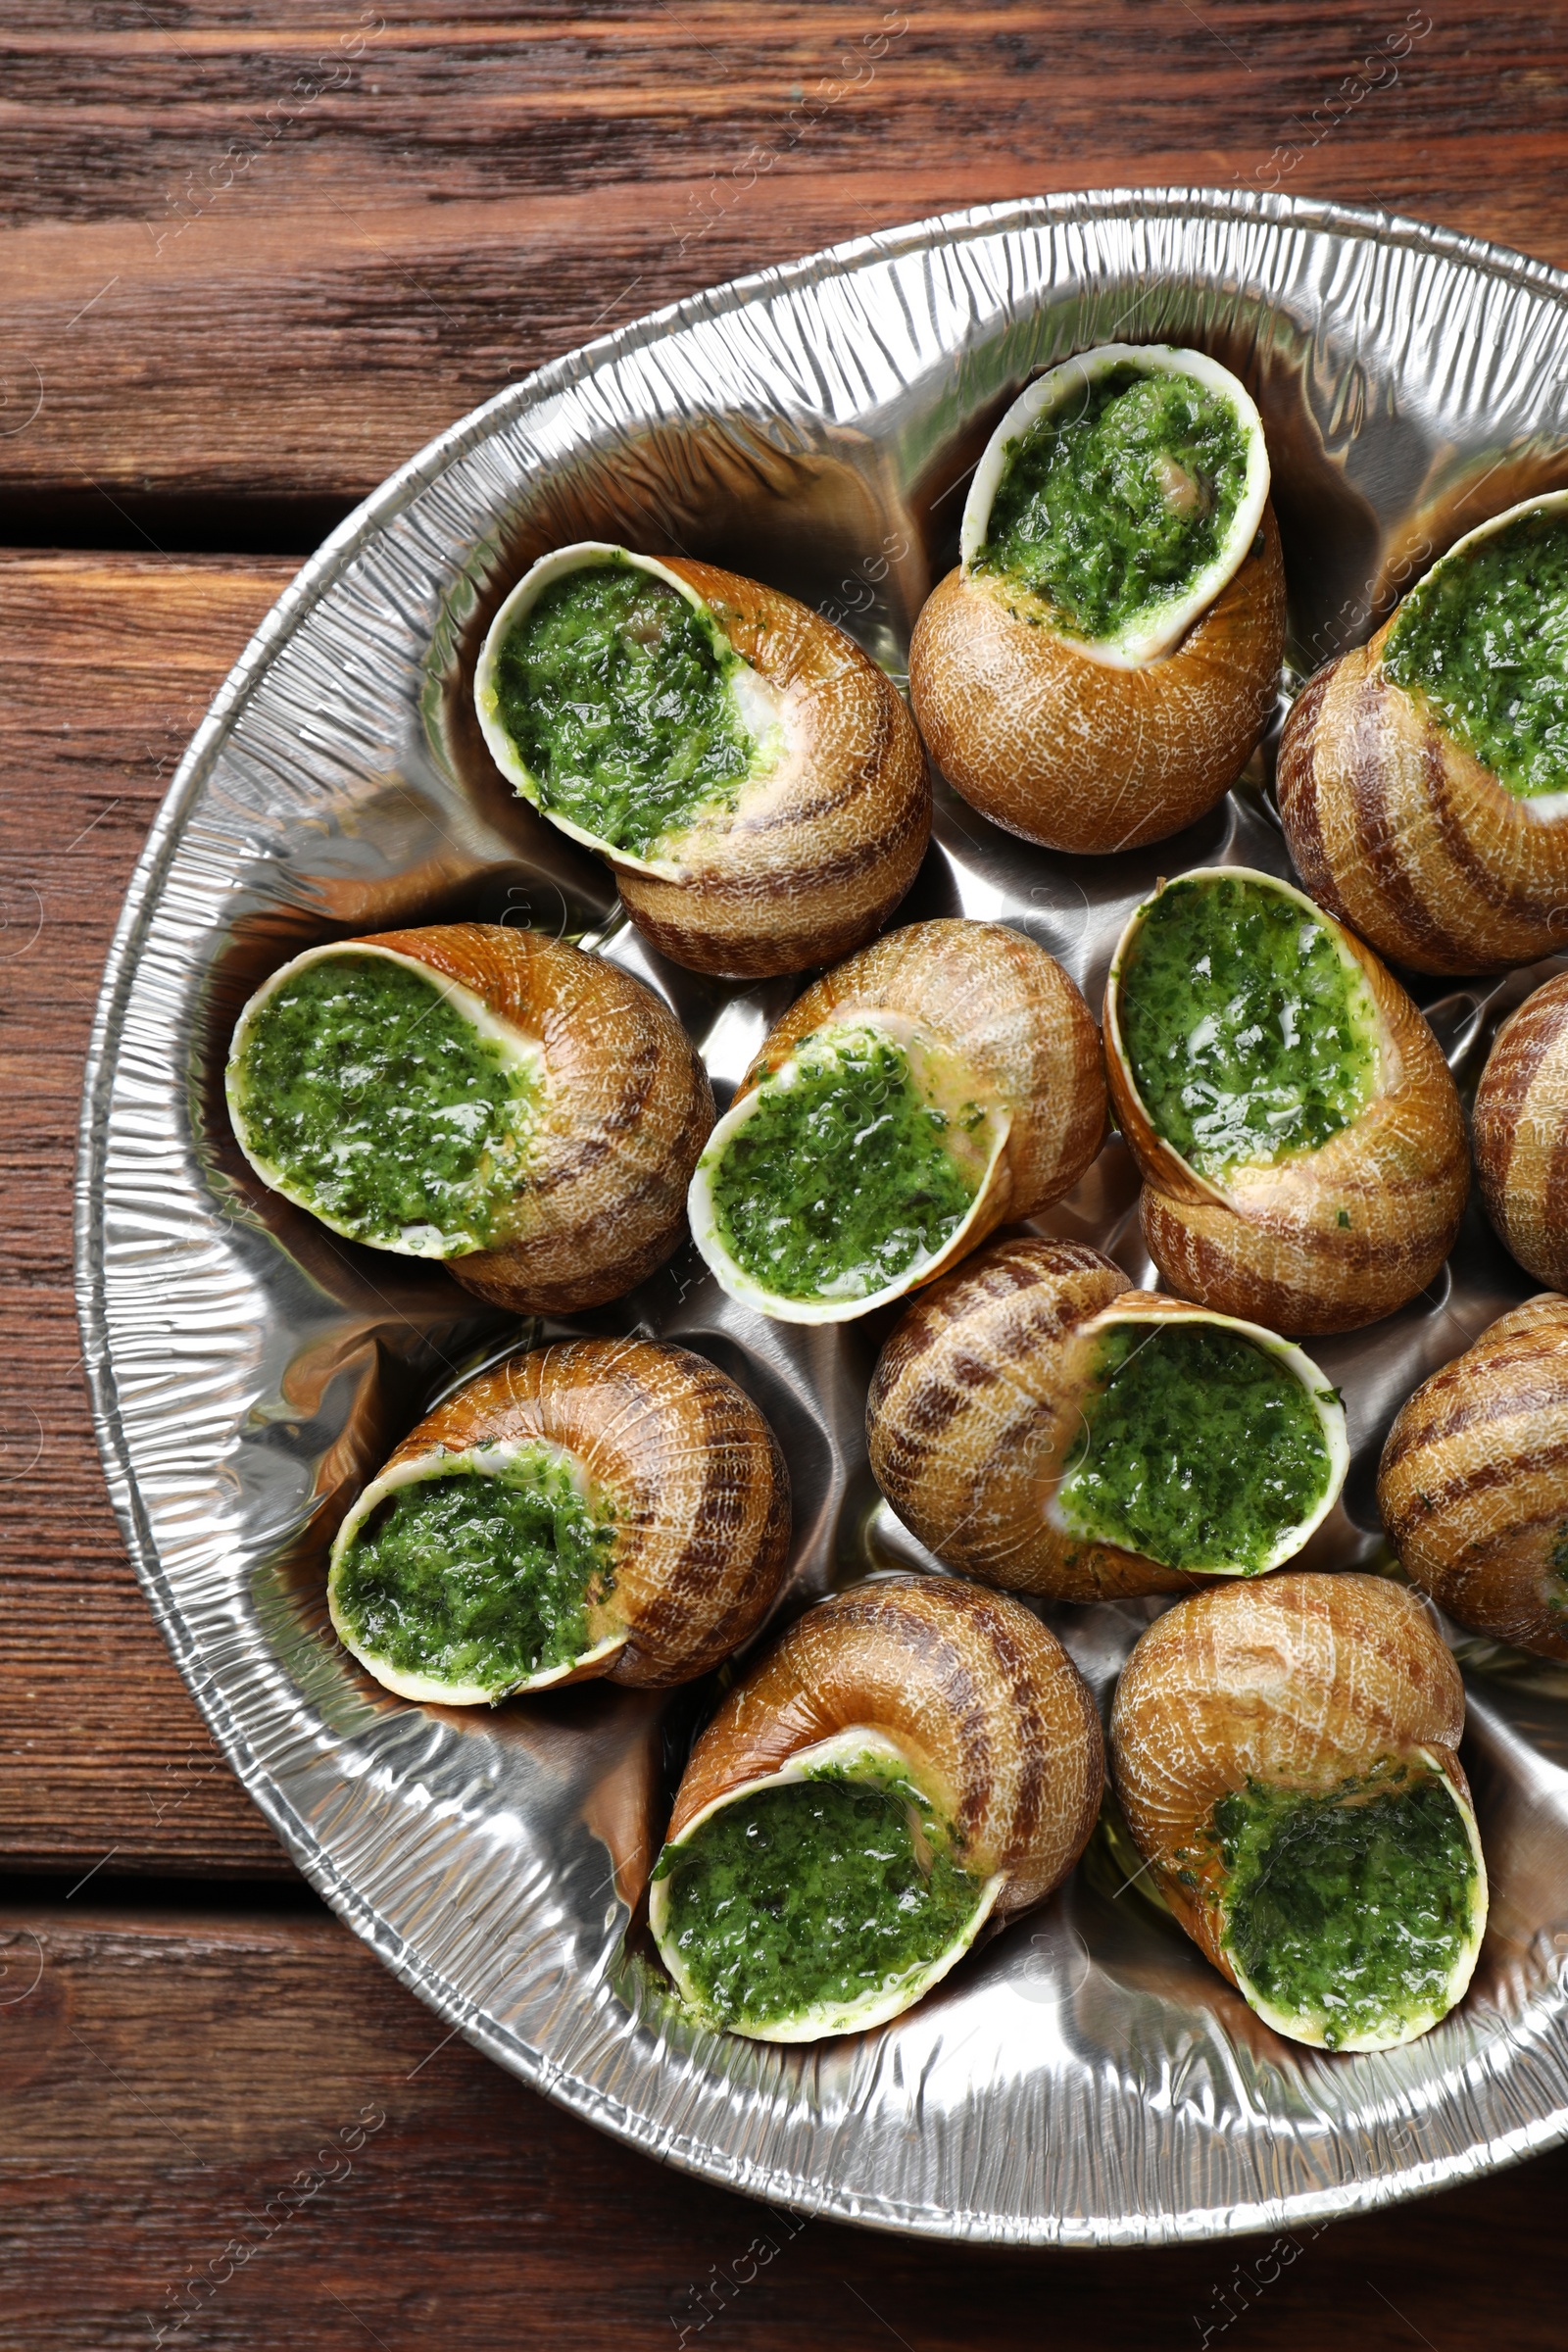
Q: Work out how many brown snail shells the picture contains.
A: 12